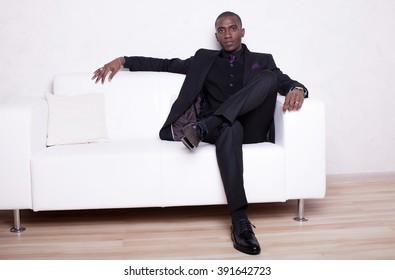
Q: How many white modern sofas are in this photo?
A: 1